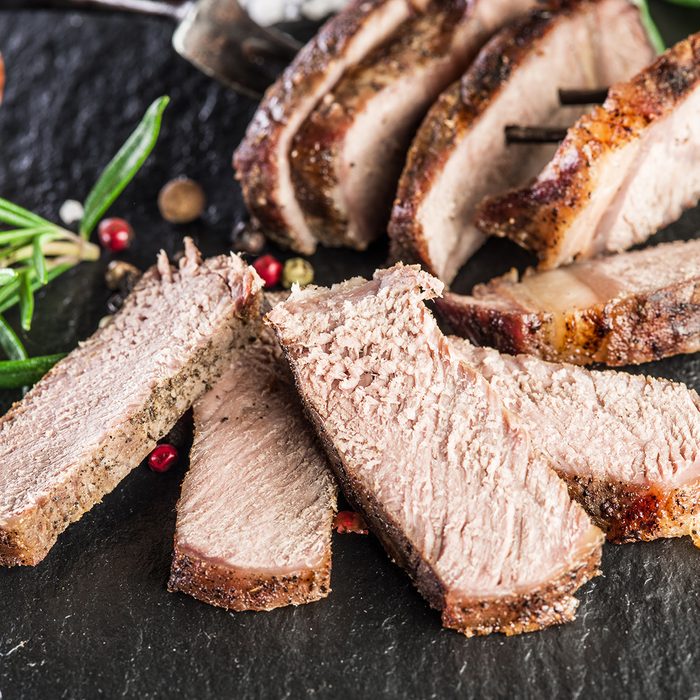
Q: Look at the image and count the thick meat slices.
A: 9